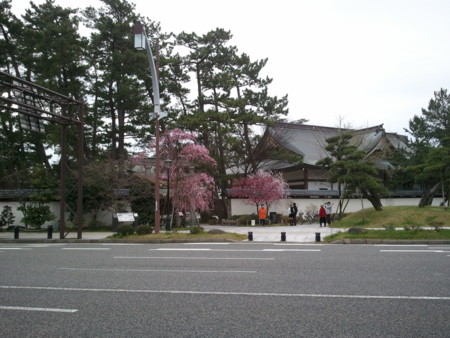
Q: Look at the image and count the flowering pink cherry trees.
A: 2